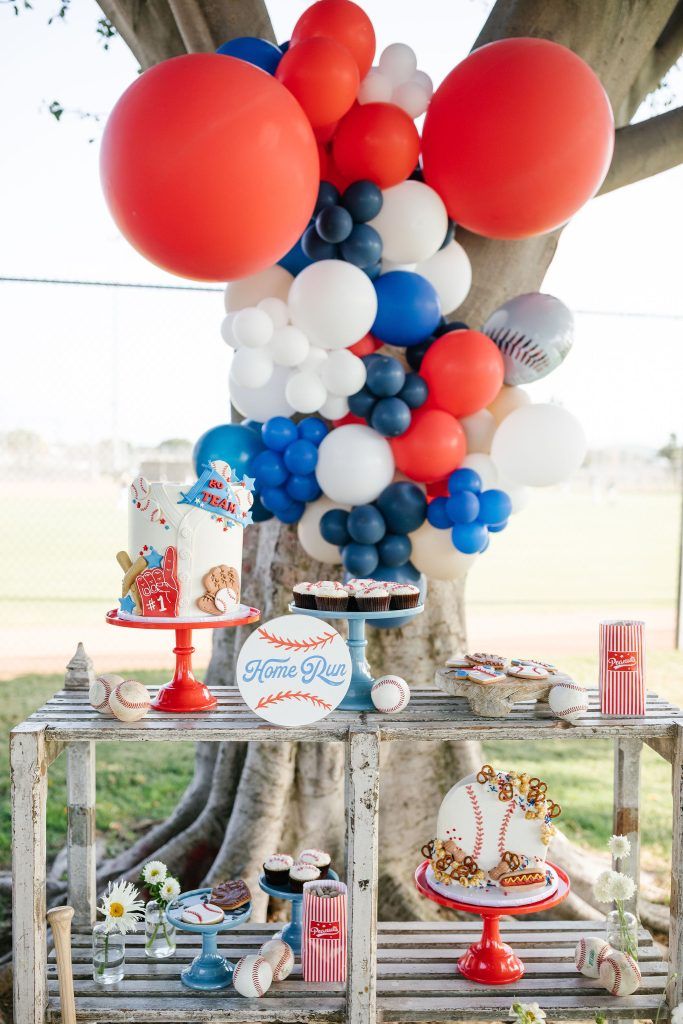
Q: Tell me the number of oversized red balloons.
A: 2